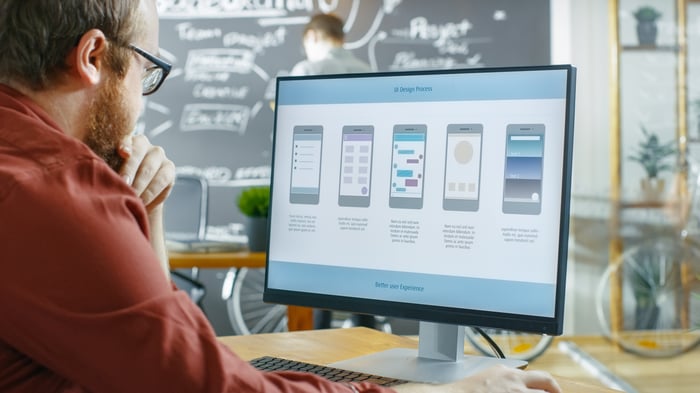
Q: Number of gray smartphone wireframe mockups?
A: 5